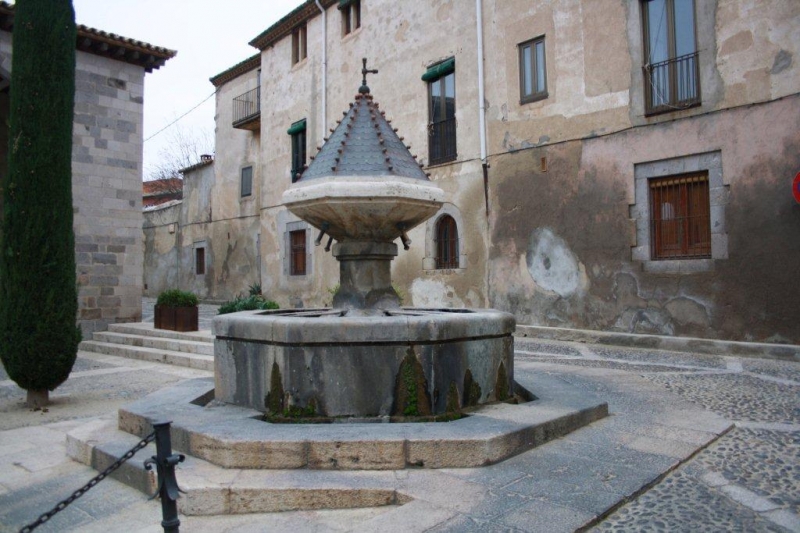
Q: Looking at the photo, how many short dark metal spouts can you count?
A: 4